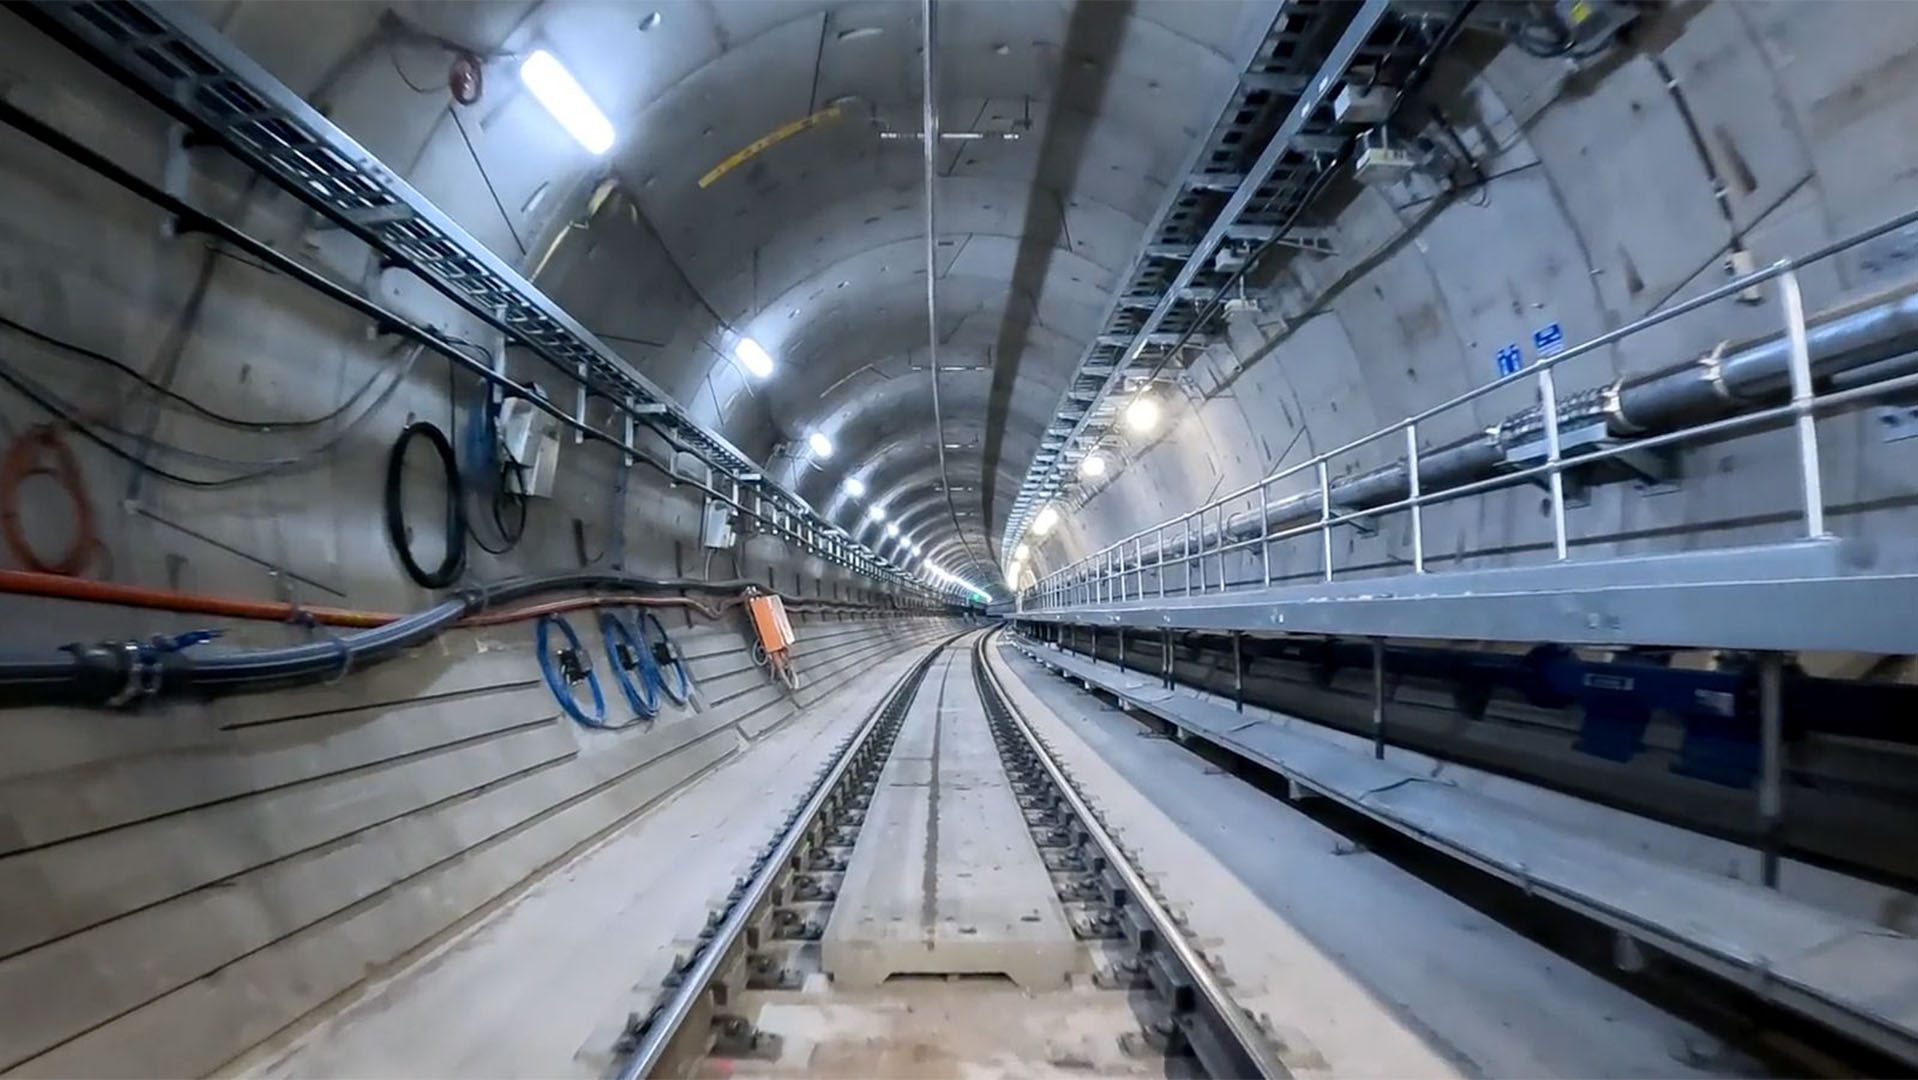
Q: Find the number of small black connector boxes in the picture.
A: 3